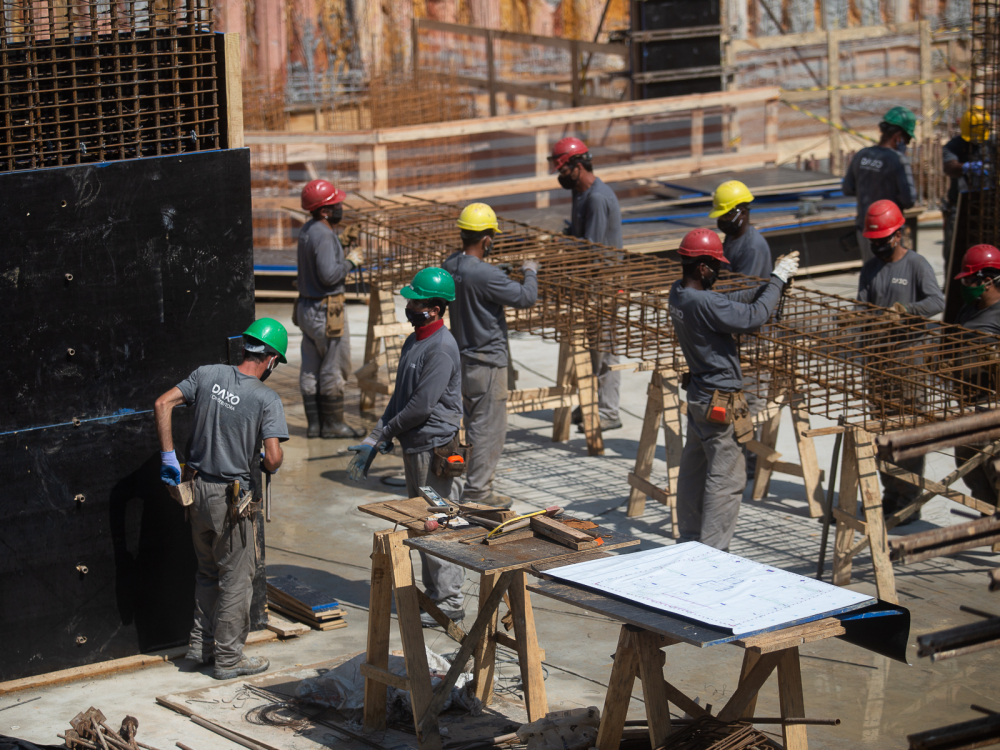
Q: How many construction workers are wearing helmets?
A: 11